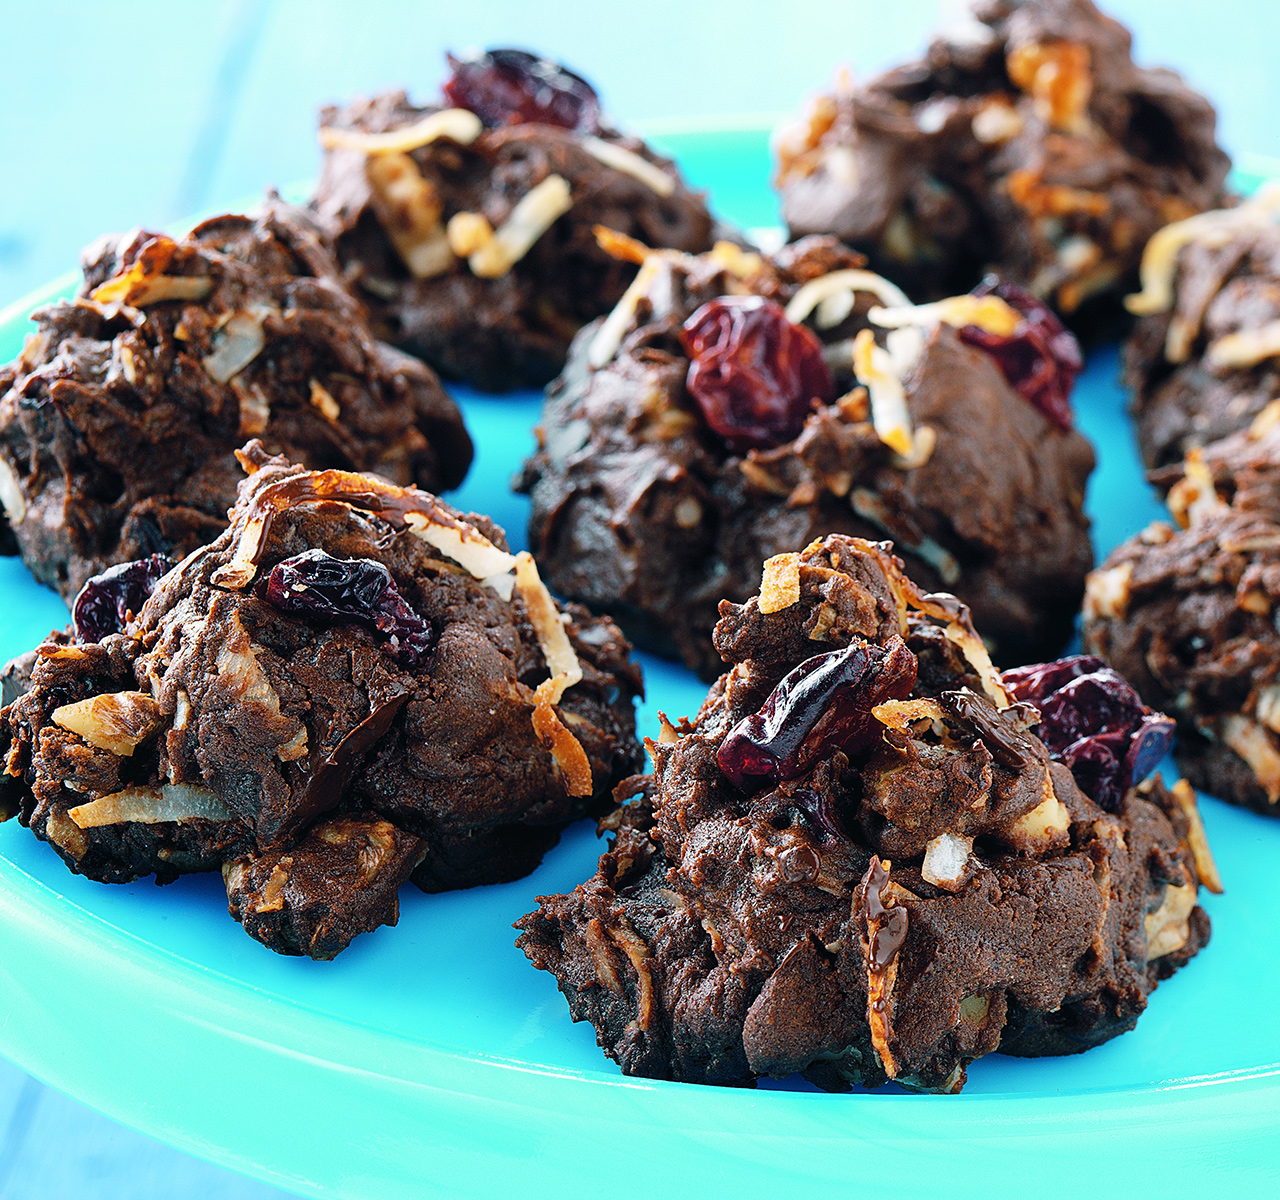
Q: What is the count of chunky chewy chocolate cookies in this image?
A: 8